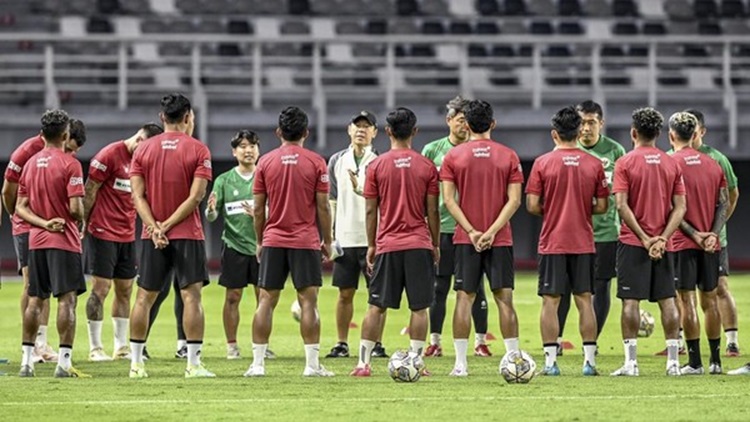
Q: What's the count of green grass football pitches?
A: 1